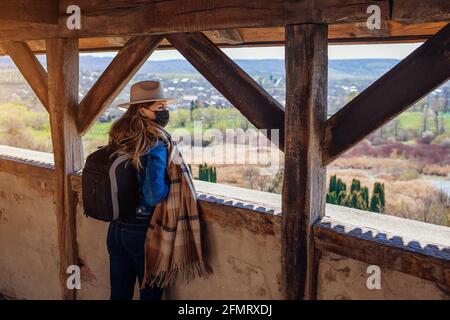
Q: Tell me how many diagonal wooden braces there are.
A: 4